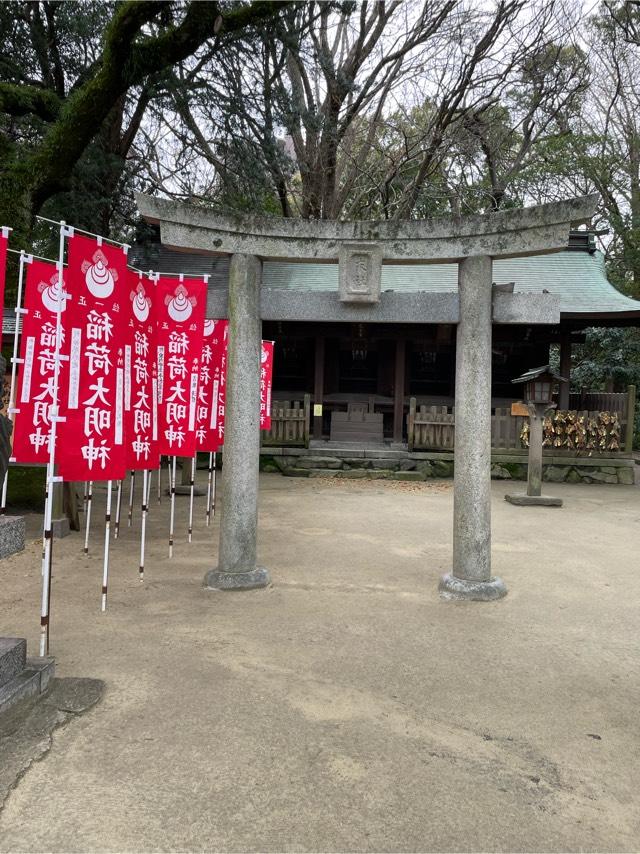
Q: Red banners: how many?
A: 8